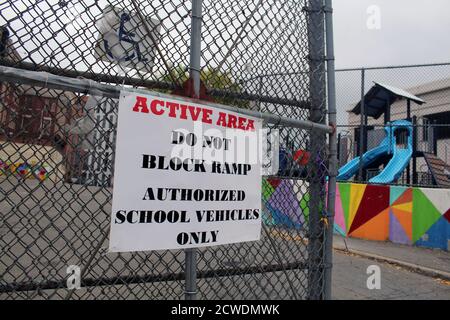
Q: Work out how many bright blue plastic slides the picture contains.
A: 2